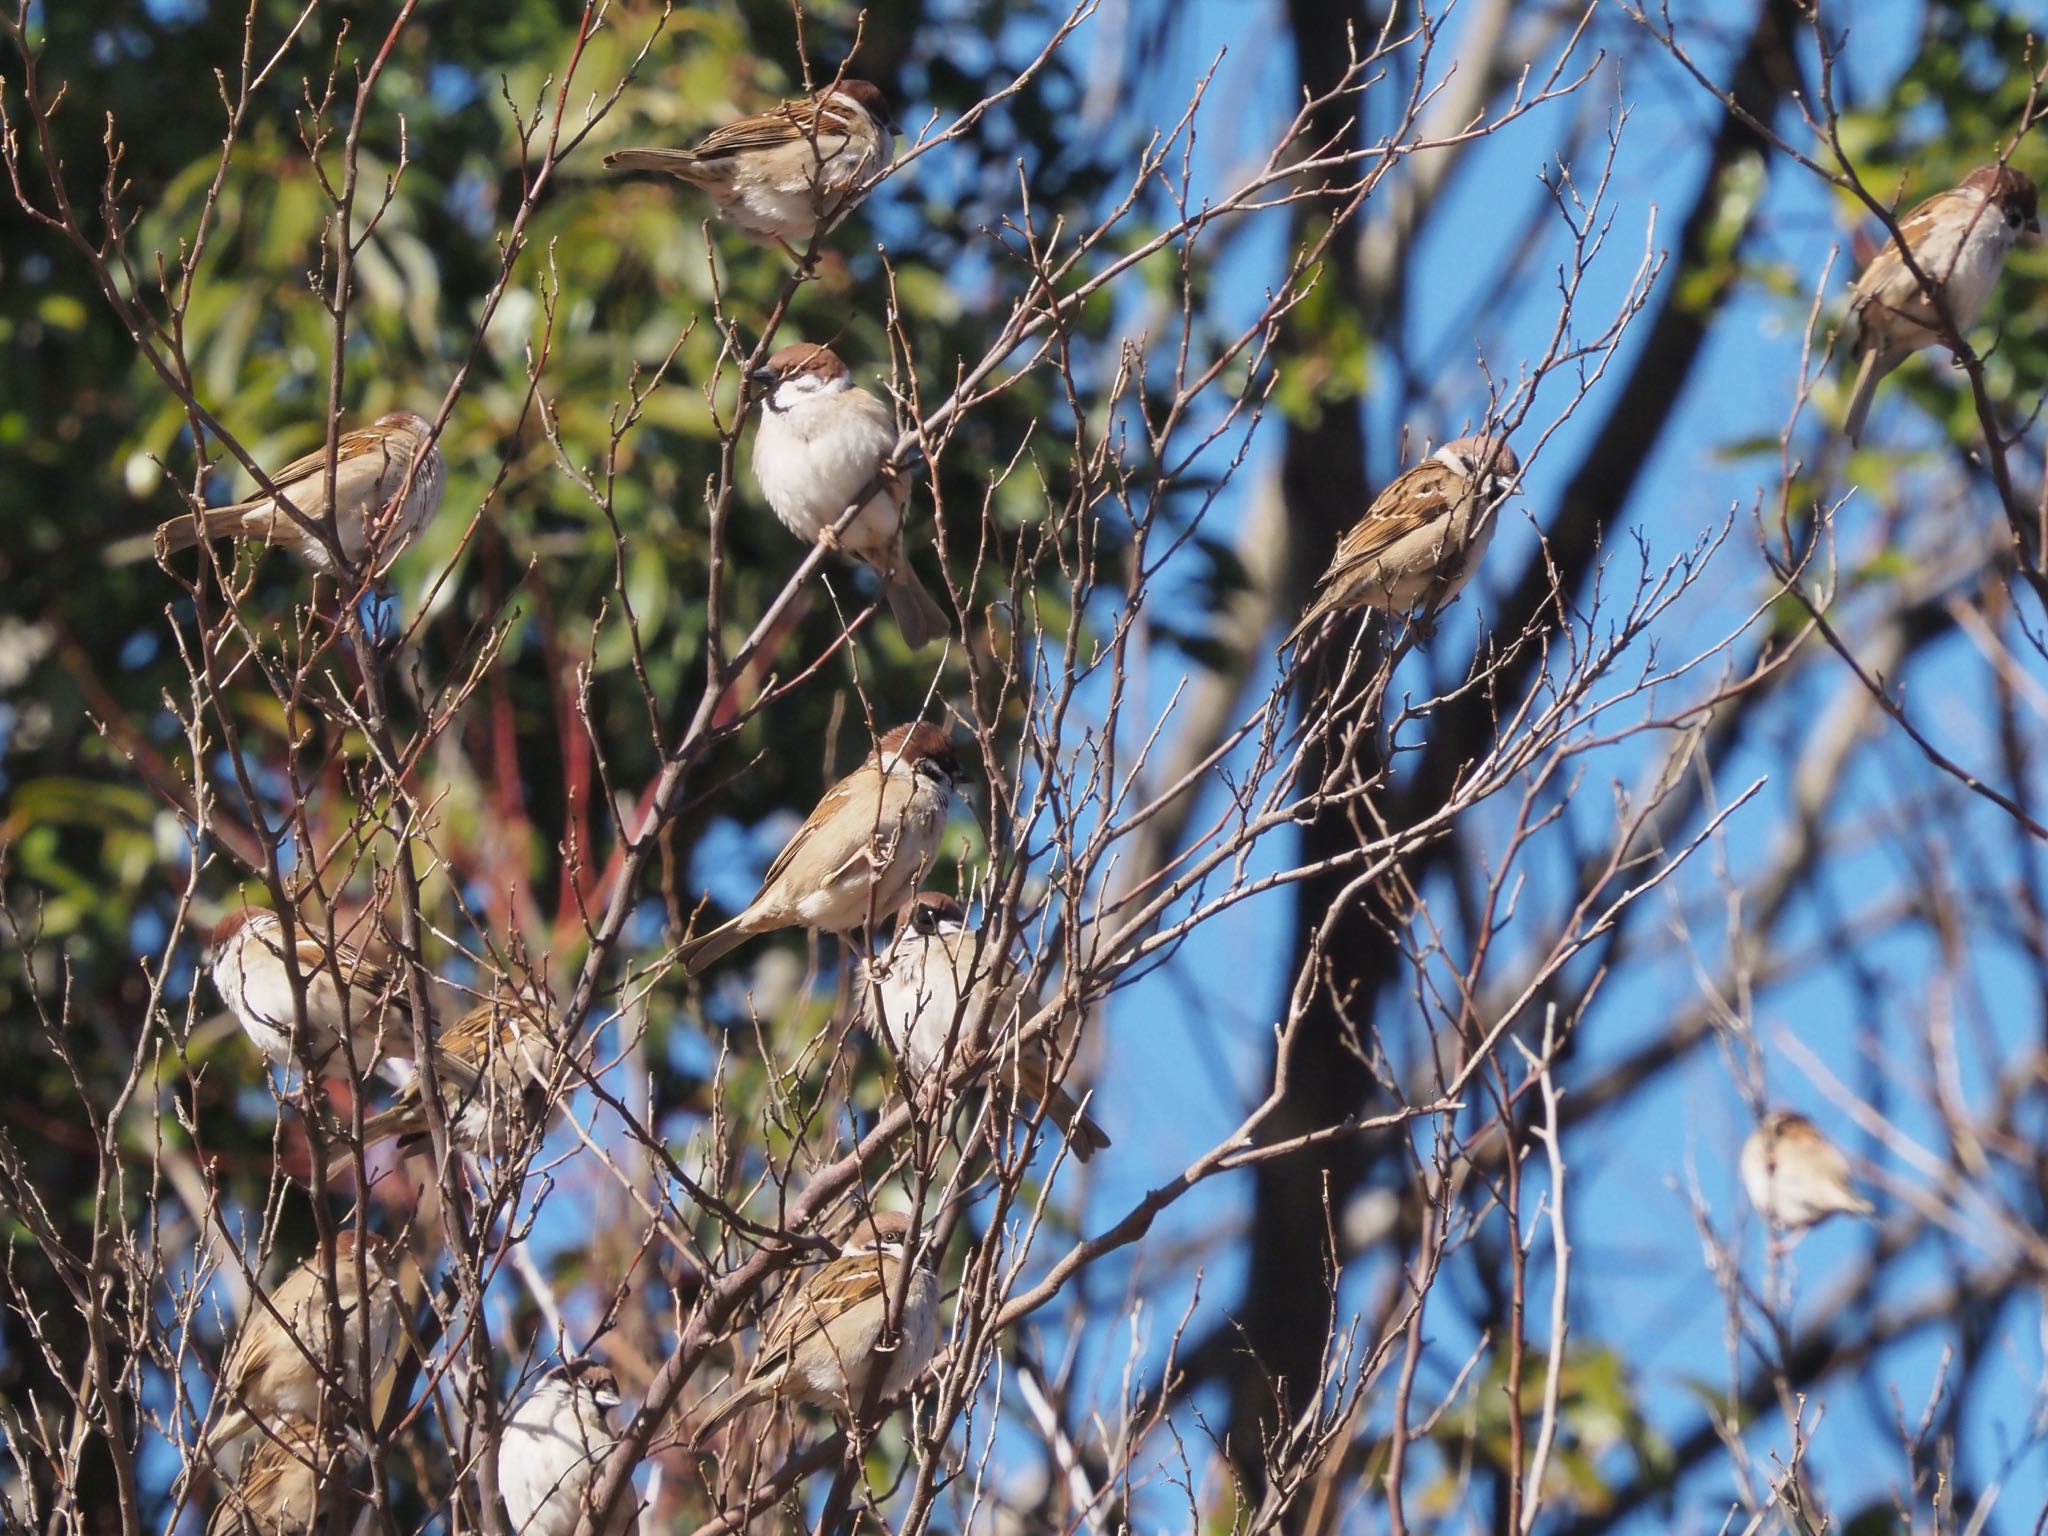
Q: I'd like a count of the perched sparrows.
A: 14